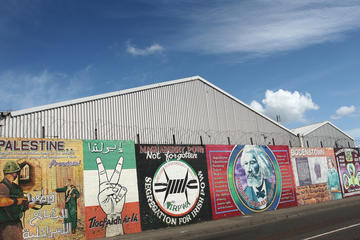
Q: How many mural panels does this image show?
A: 6